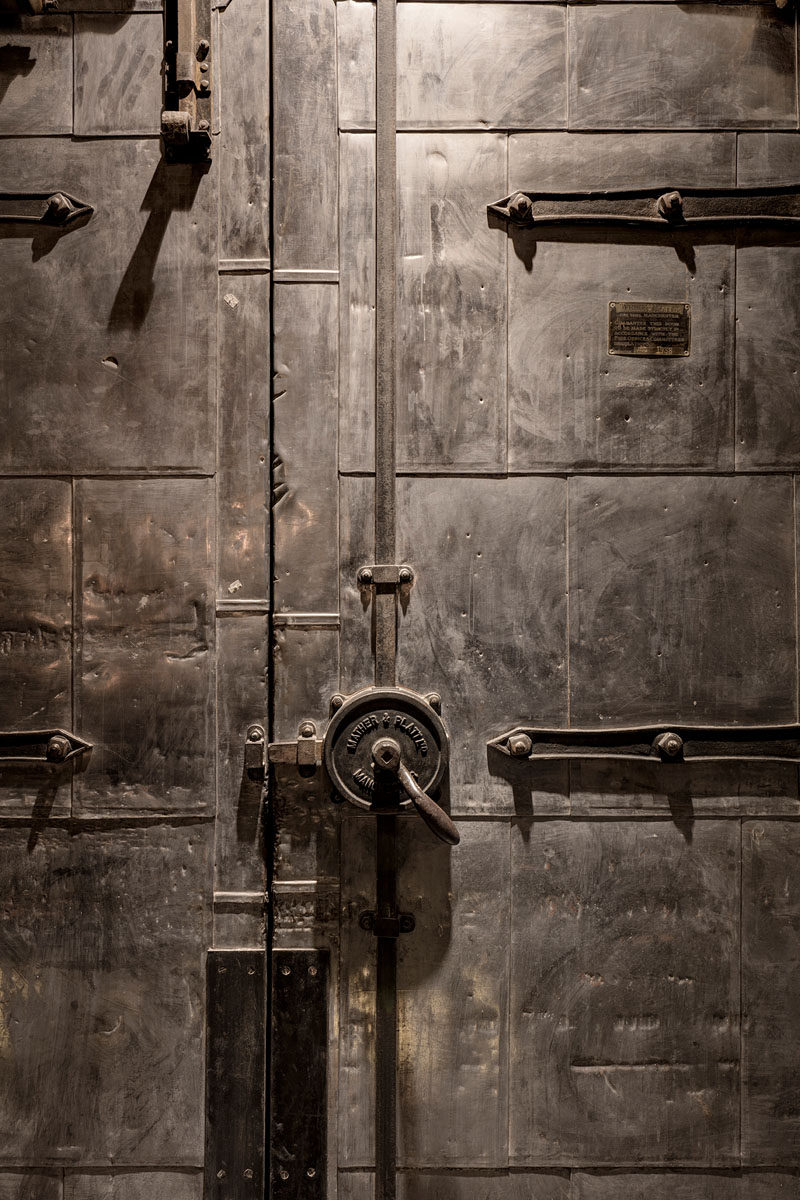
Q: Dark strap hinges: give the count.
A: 4